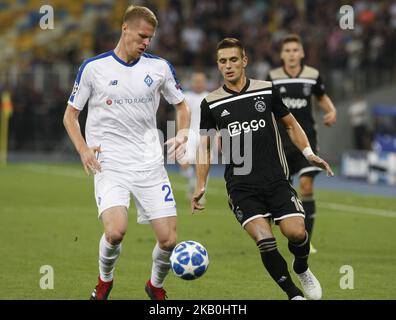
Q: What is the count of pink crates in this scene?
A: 0